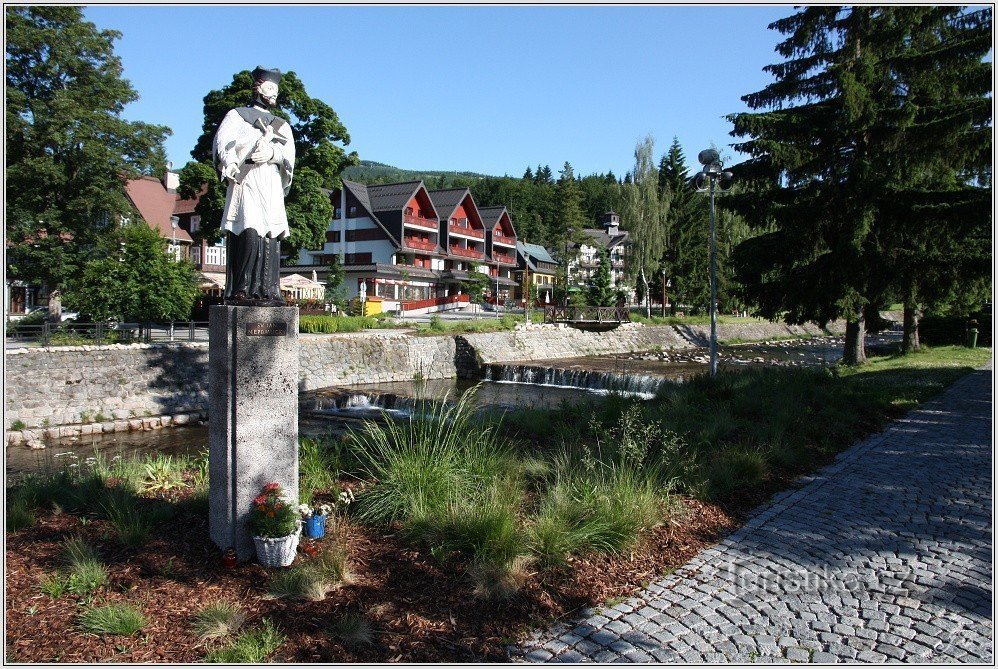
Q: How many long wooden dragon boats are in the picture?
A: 0